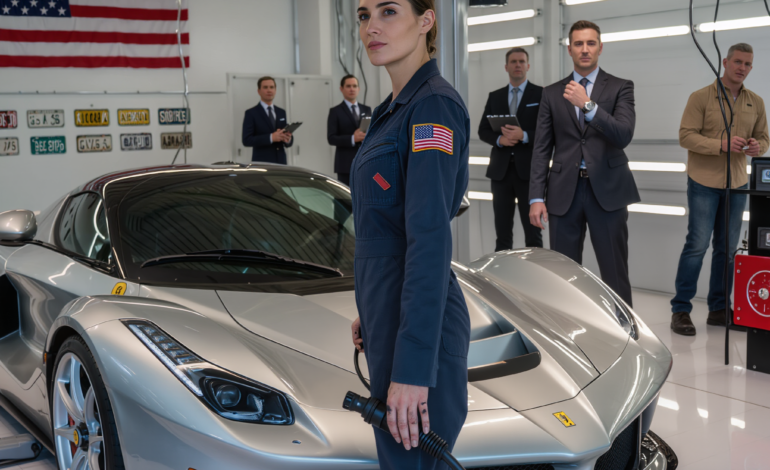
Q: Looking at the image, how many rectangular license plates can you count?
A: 10